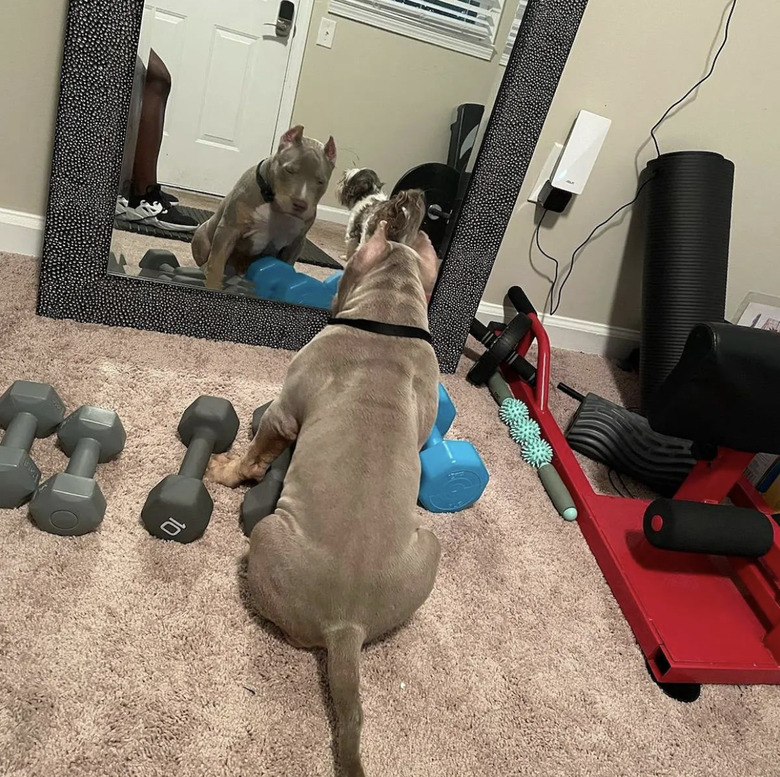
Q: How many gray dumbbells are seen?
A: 4